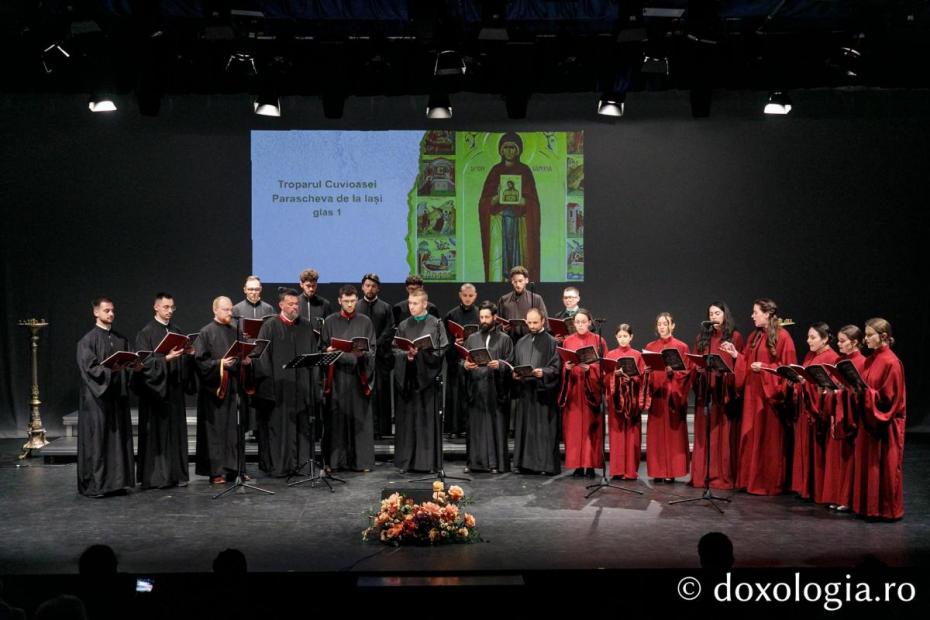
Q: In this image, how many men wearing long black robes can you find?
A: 15